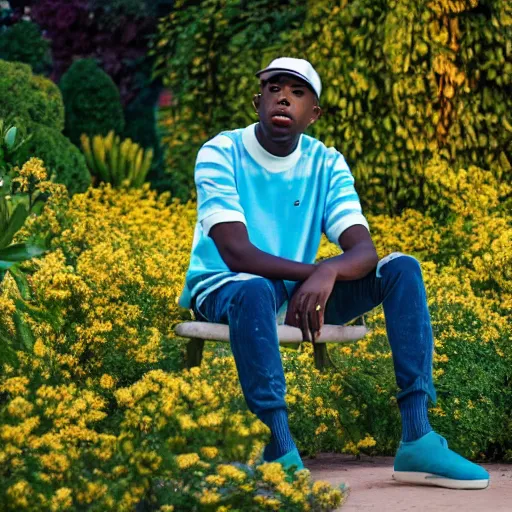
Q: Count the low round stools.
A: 1